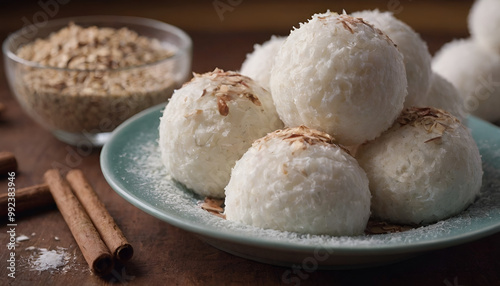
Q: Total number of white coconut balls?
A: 9